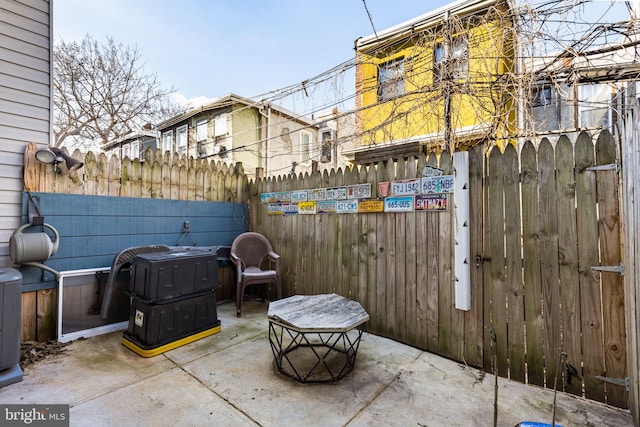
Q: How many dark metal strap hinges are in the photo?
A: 3